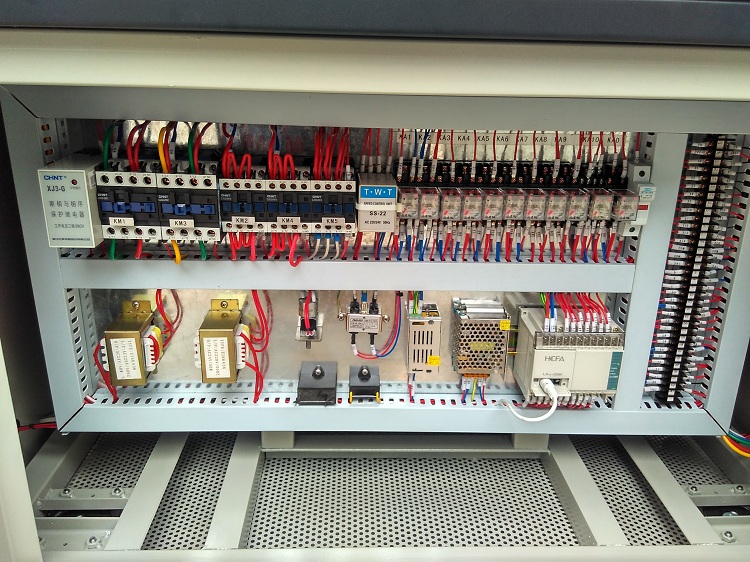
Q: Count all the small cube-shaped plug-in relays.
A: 11